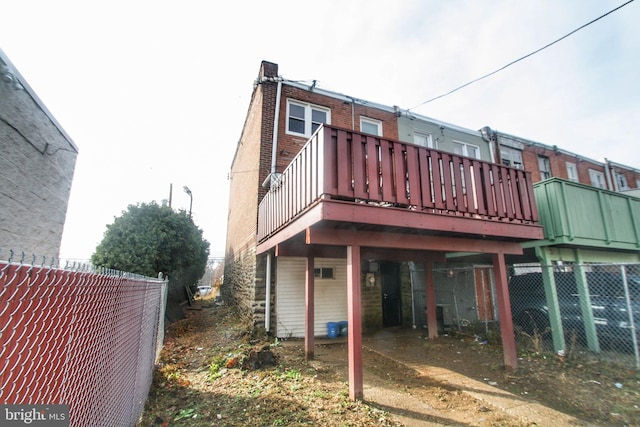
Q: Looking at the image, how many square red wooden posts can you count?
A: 4